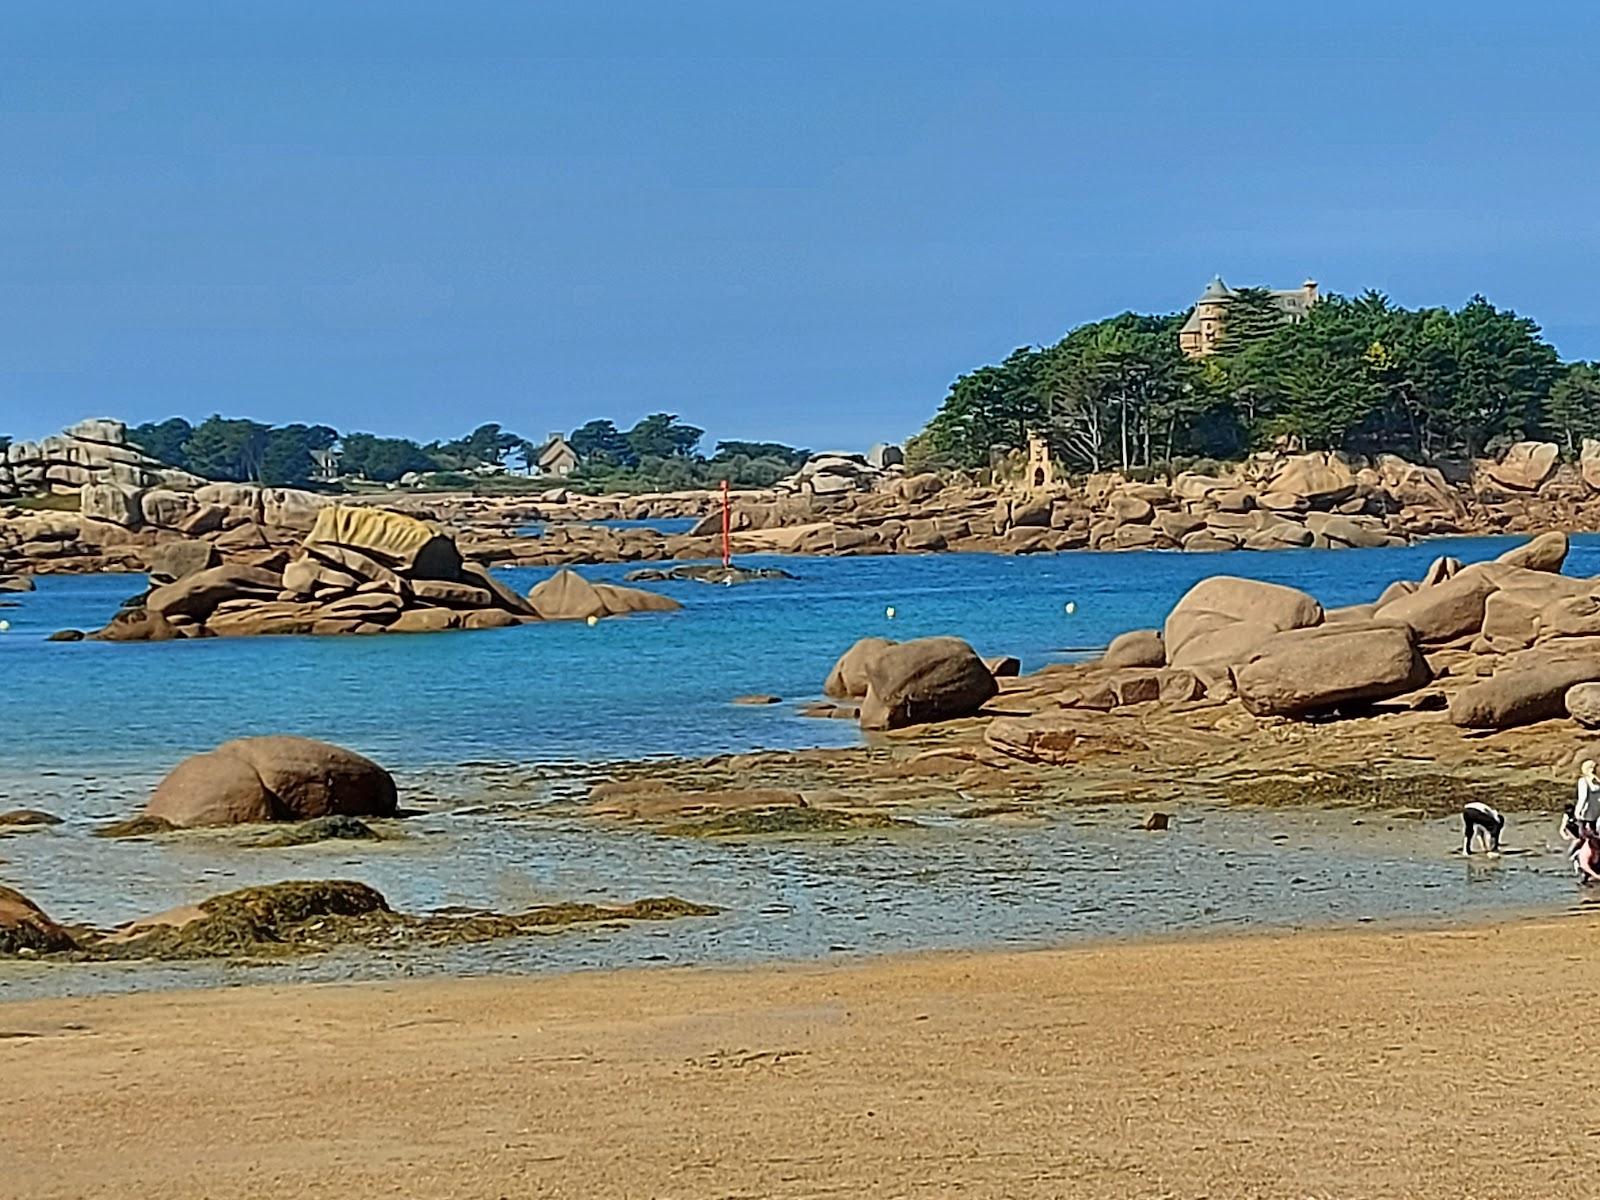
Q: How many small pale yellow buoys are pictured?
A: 4